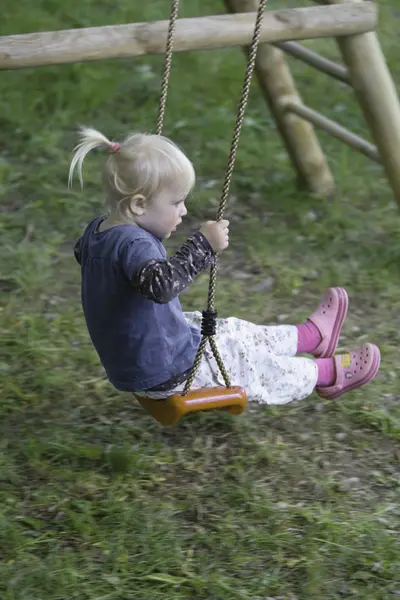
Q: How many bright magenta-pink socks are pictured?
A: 2